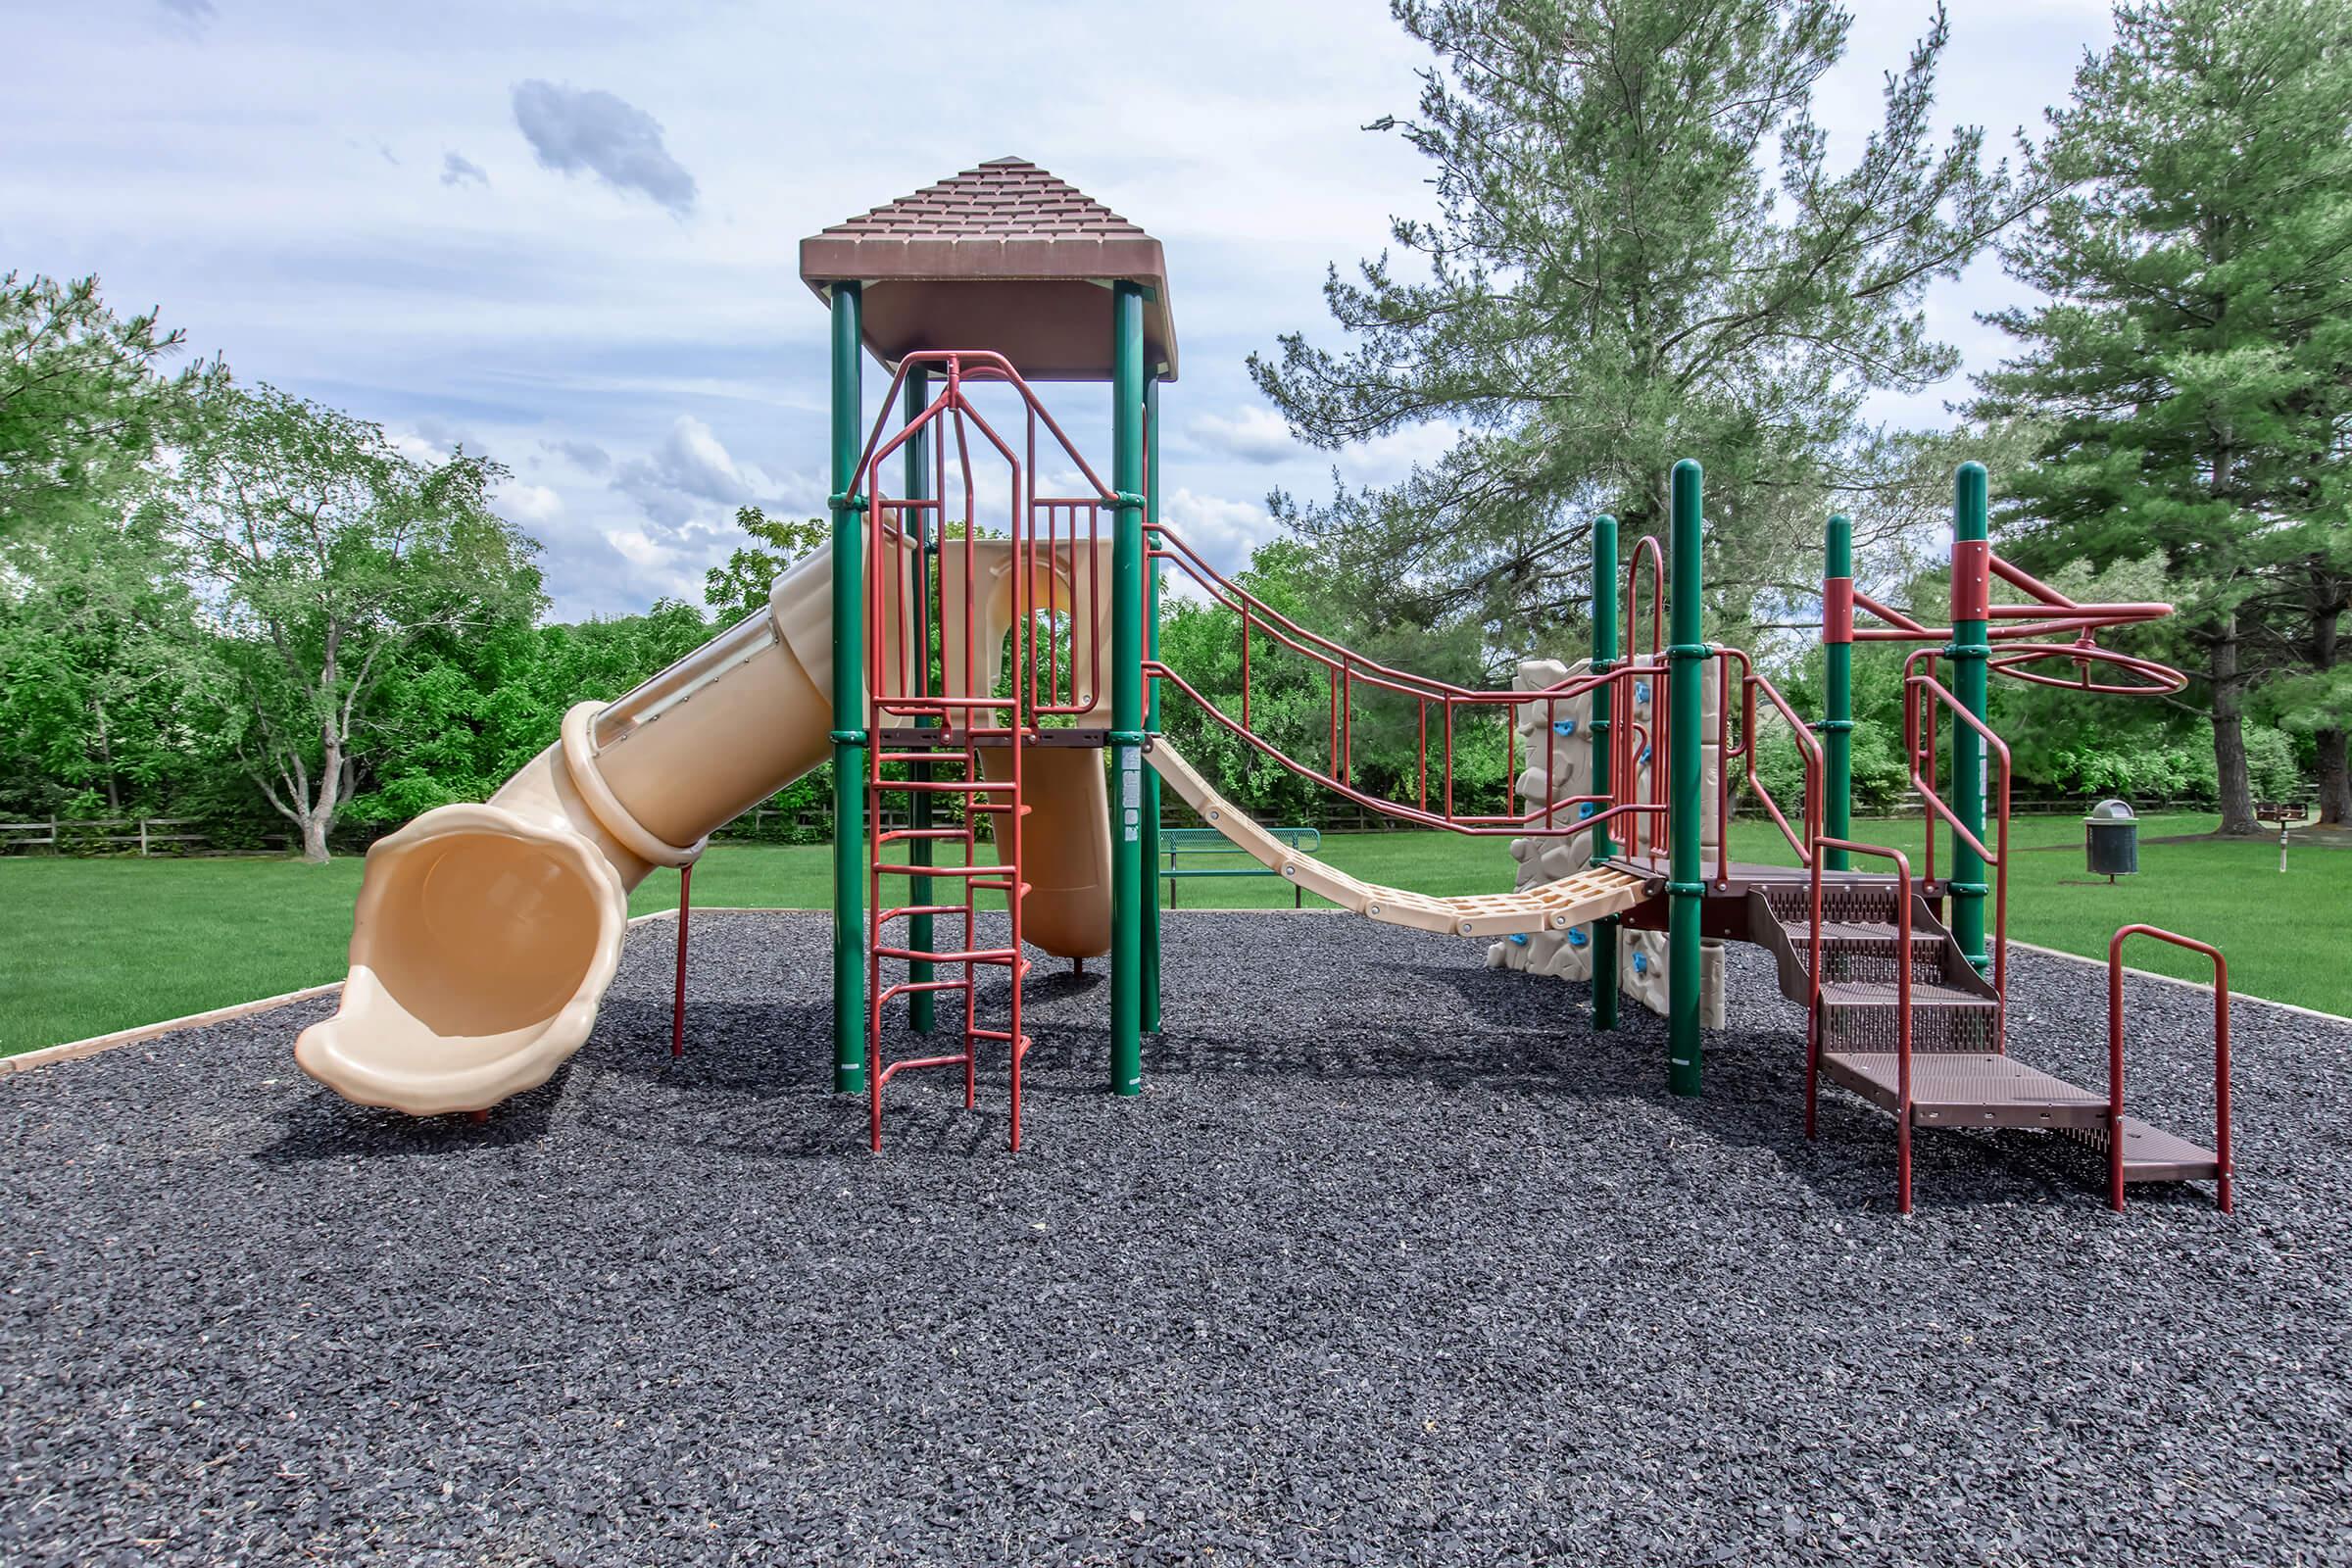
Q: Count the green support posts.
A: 8